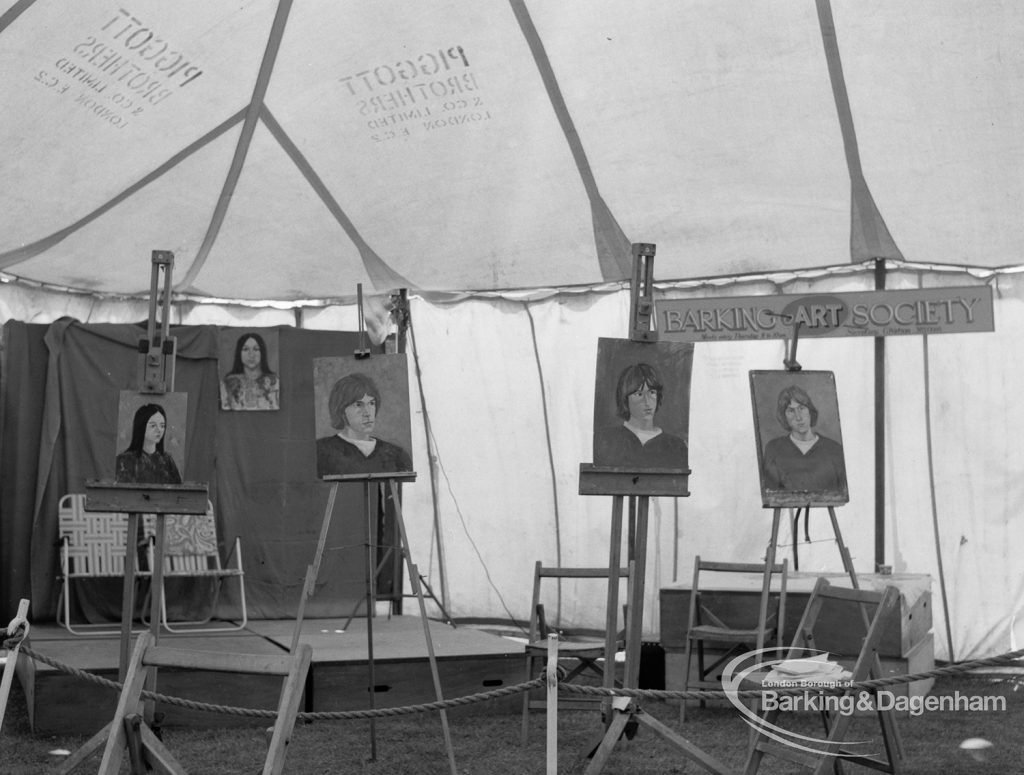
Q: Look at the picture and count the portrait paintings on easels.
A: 4